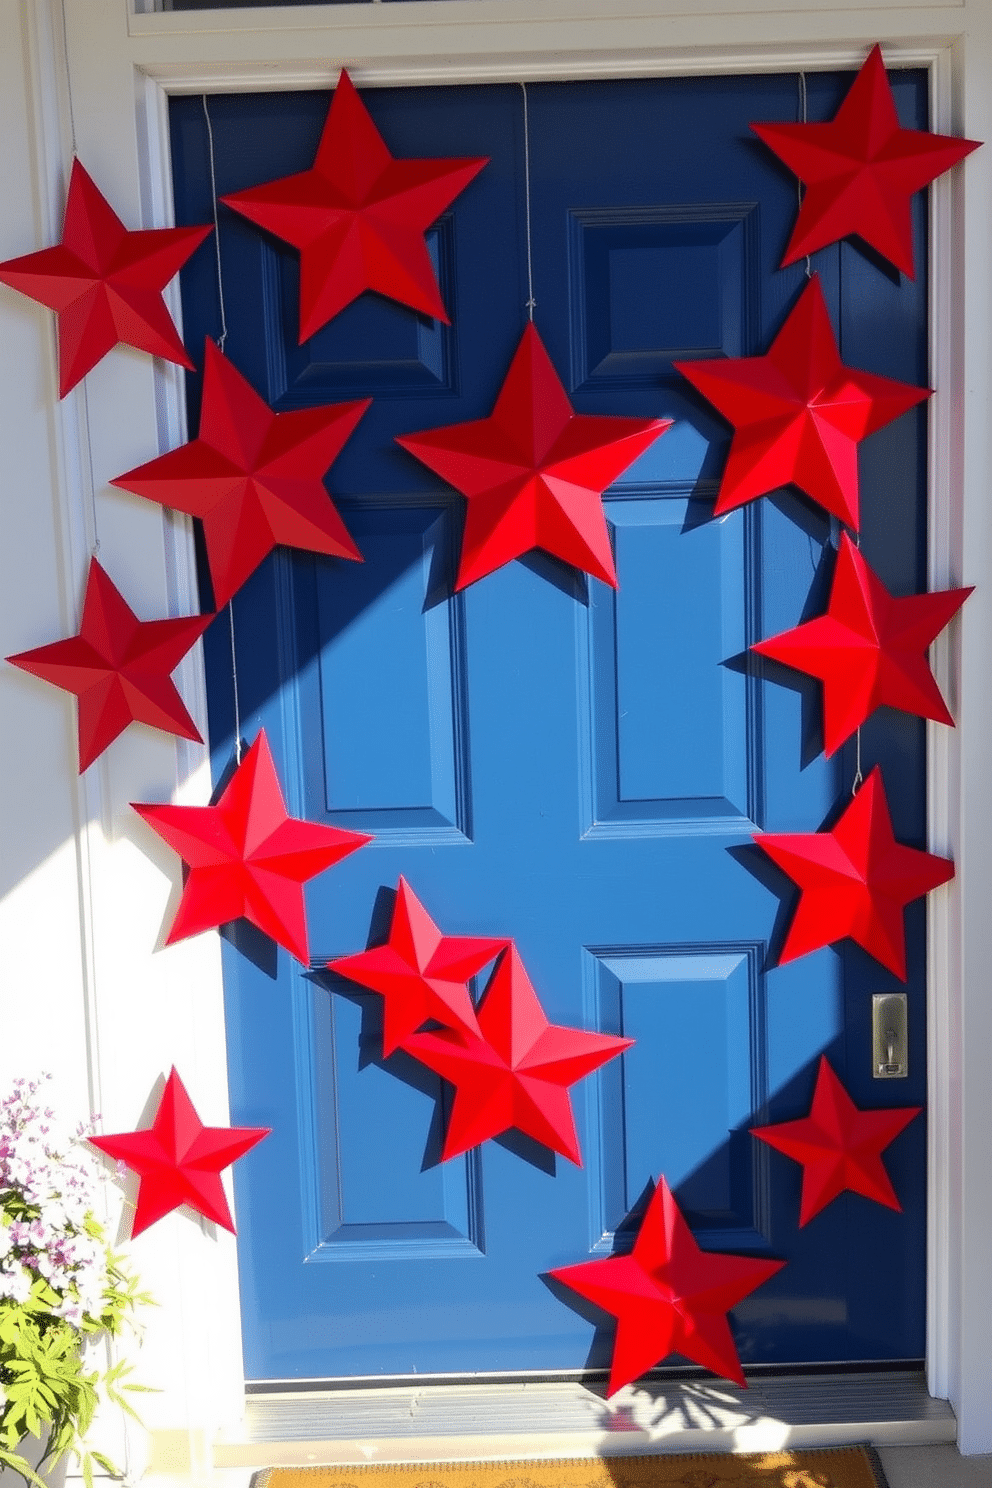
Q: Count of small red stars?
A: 3